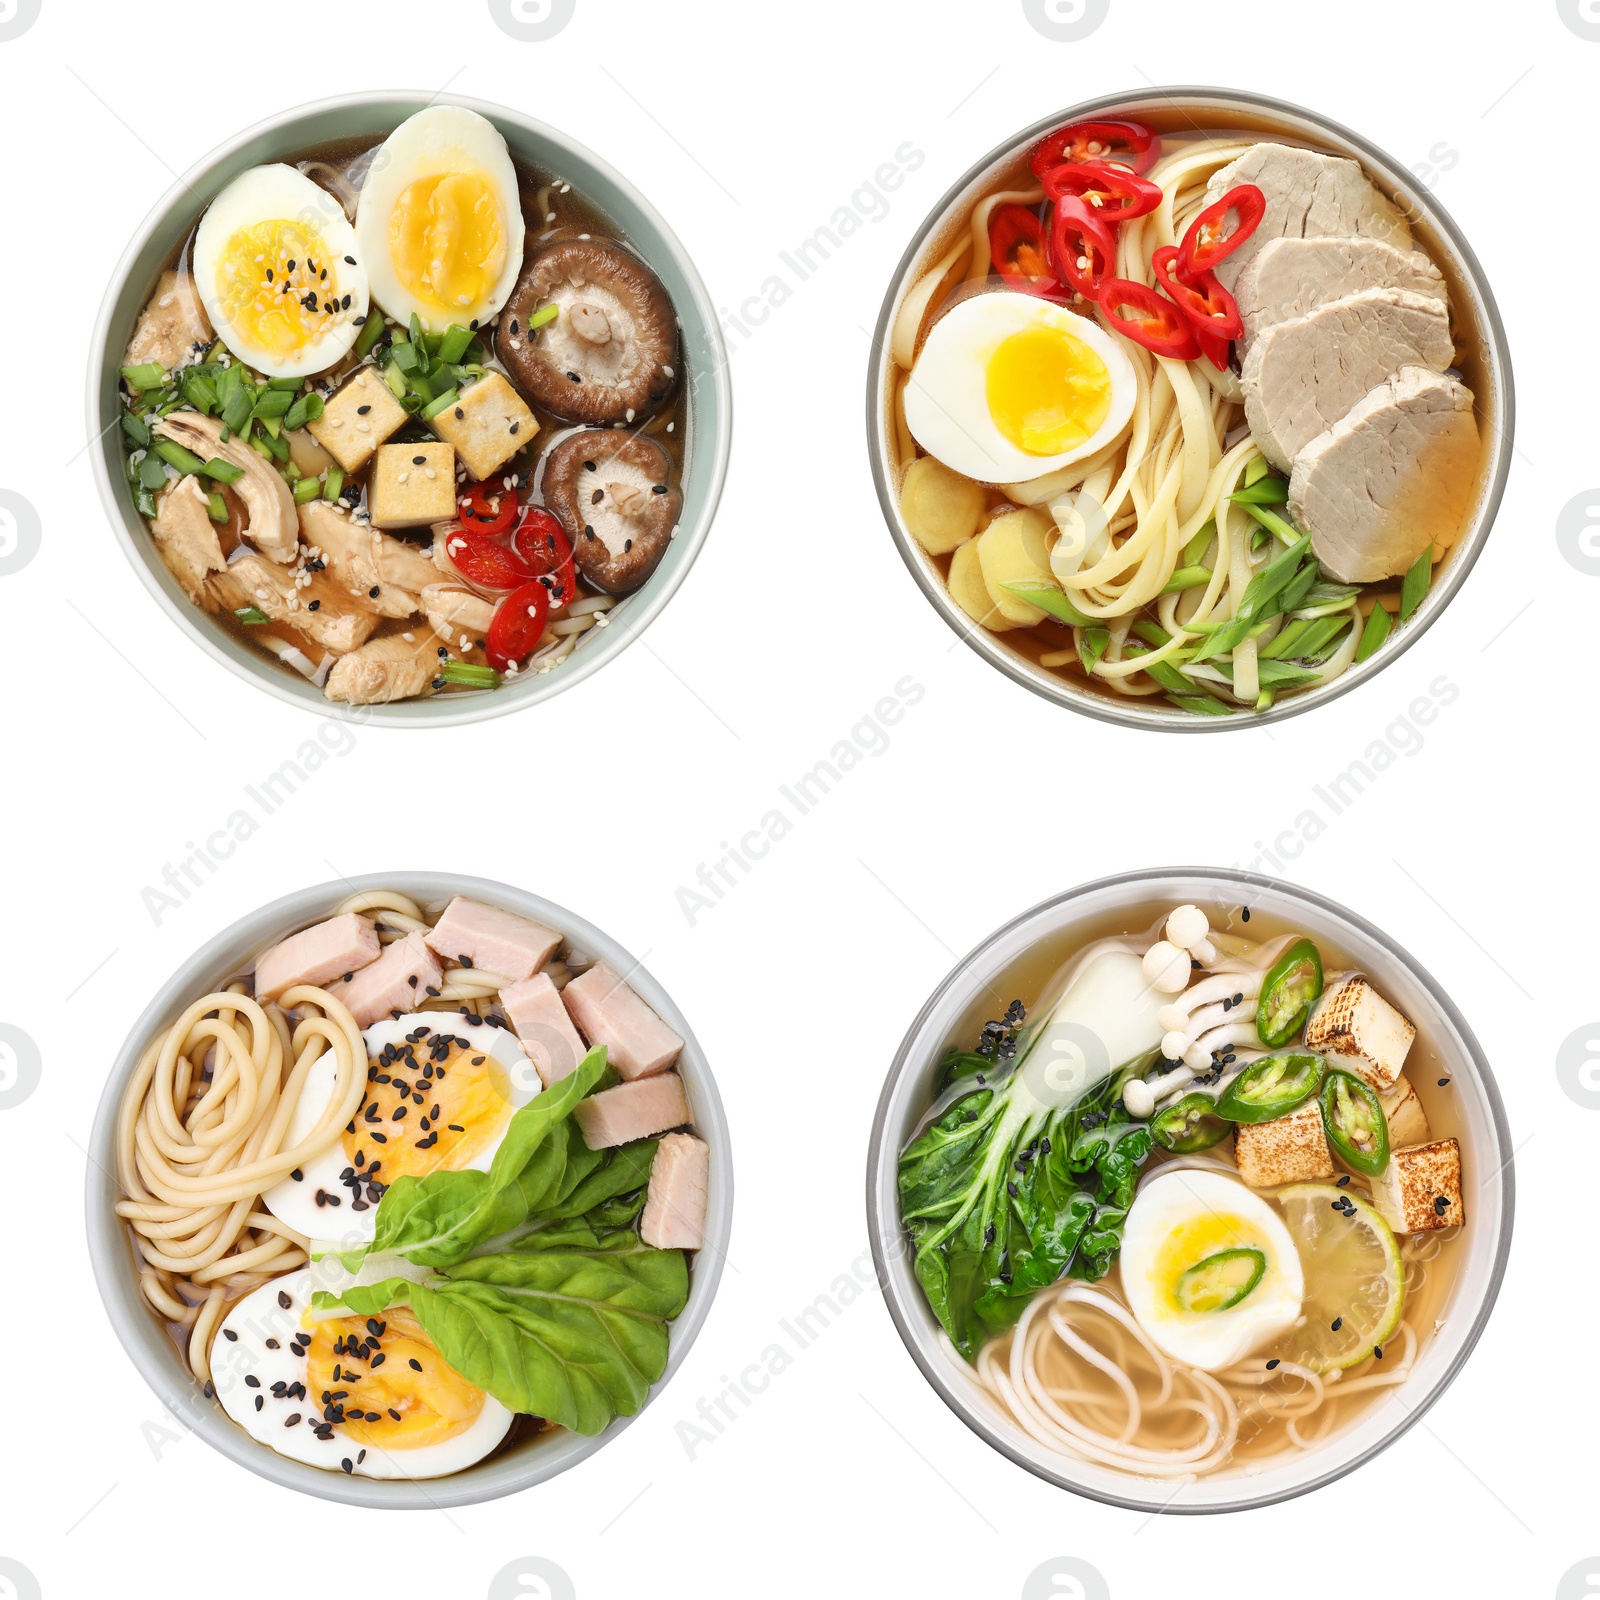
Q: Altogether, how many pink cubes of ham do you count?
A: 7